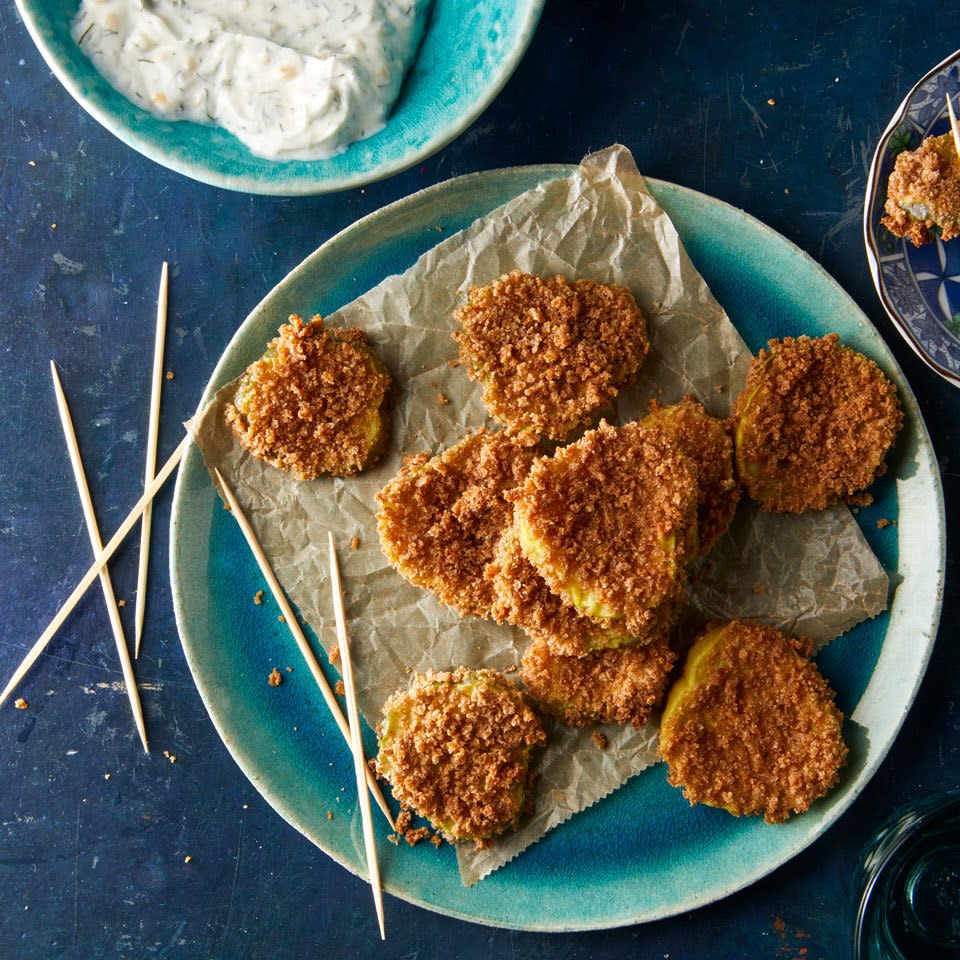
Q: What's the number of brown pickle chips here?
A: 11